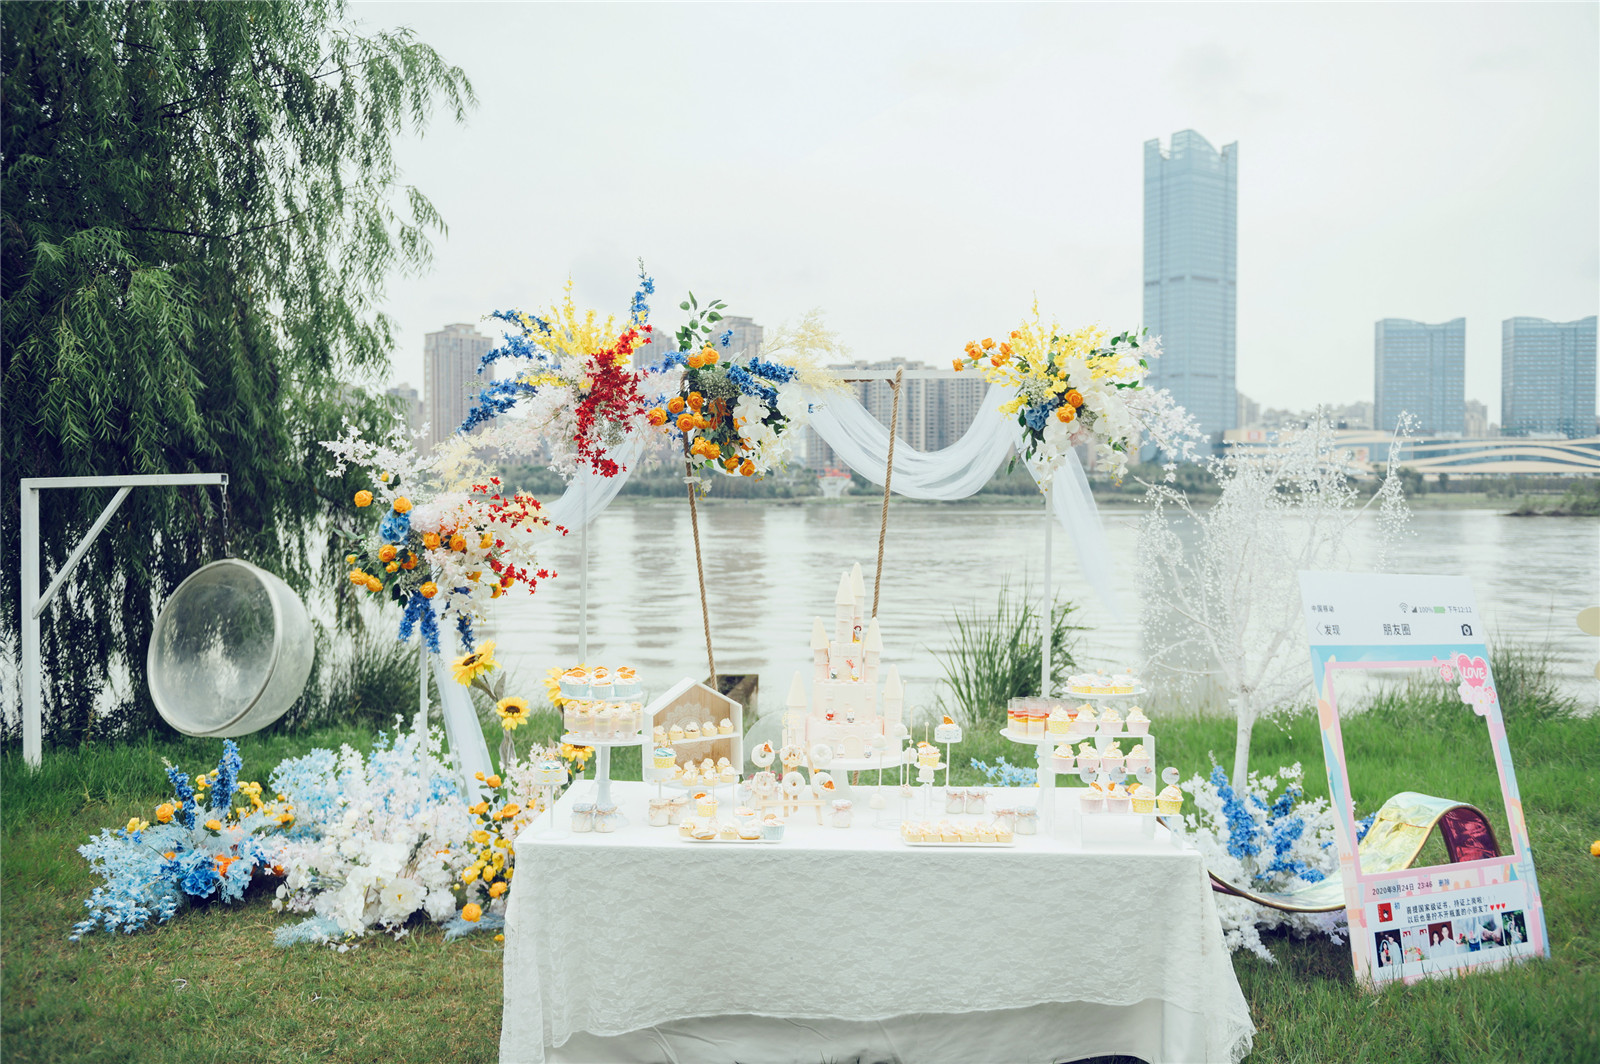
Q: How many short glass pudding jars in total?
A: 9